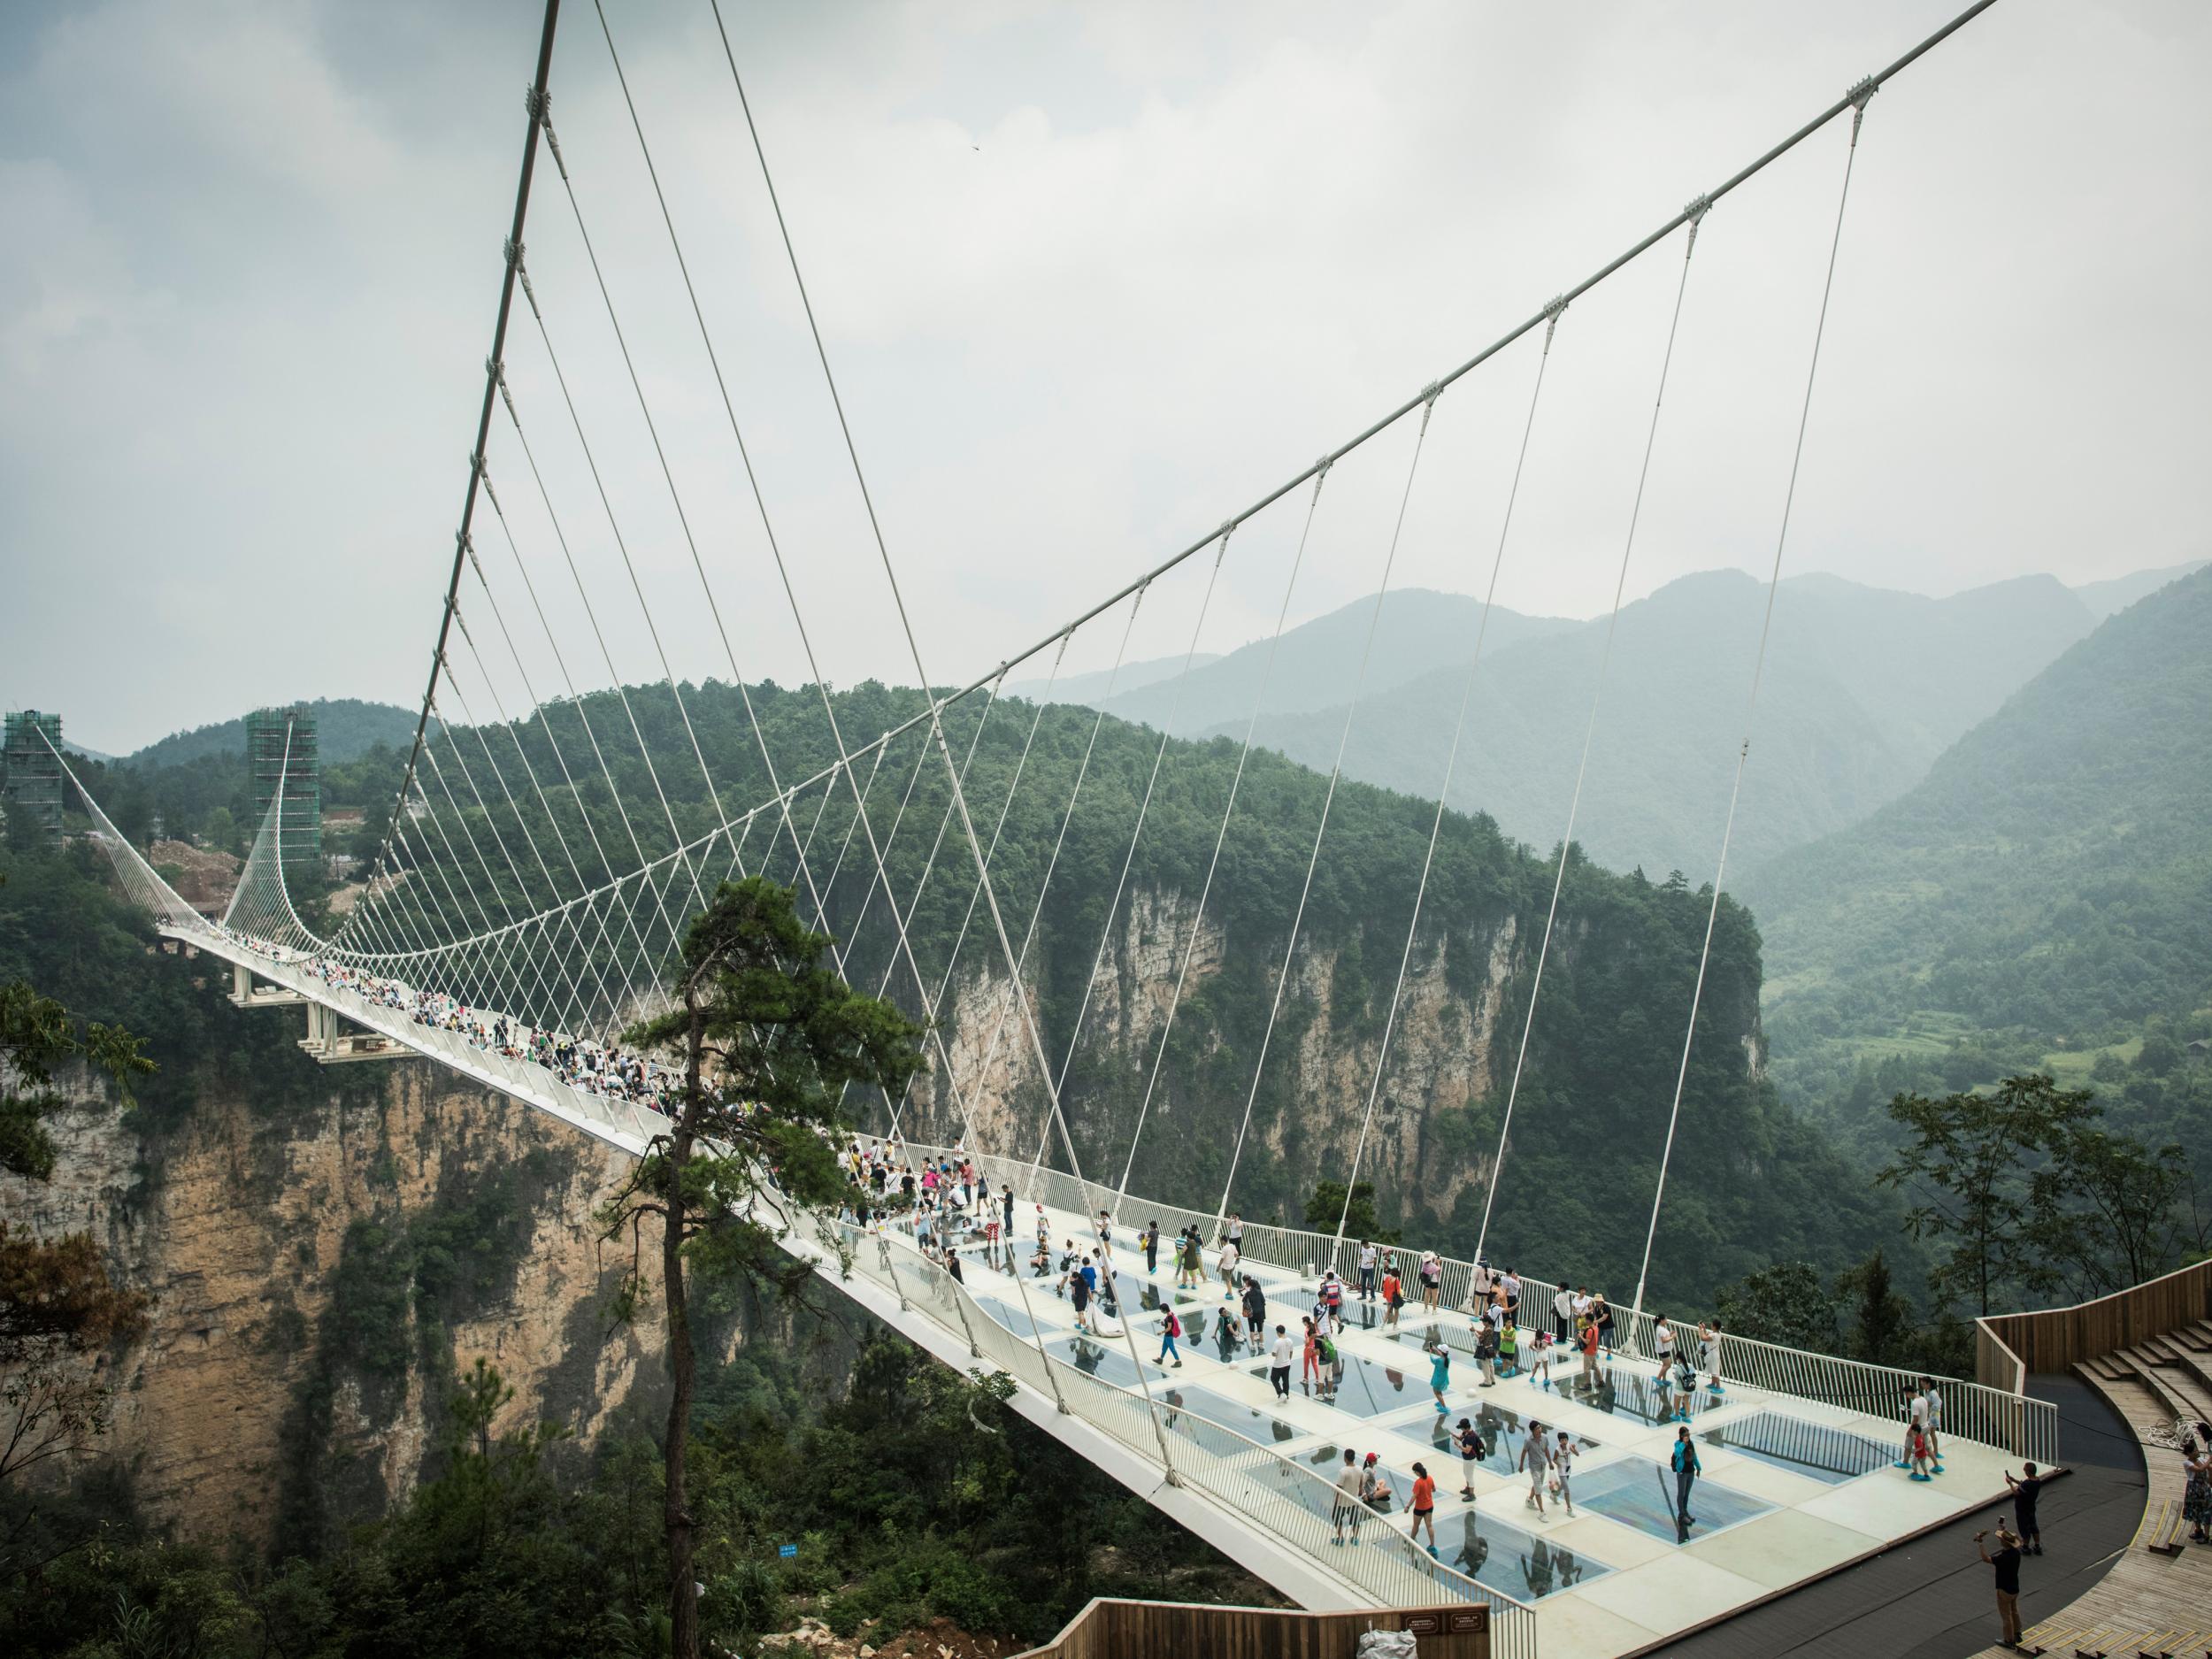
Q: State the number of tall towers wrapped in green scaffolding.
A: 2